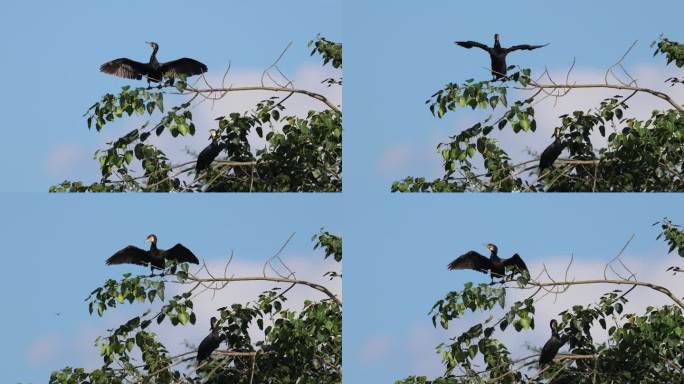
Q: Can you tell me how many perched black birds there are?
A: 8